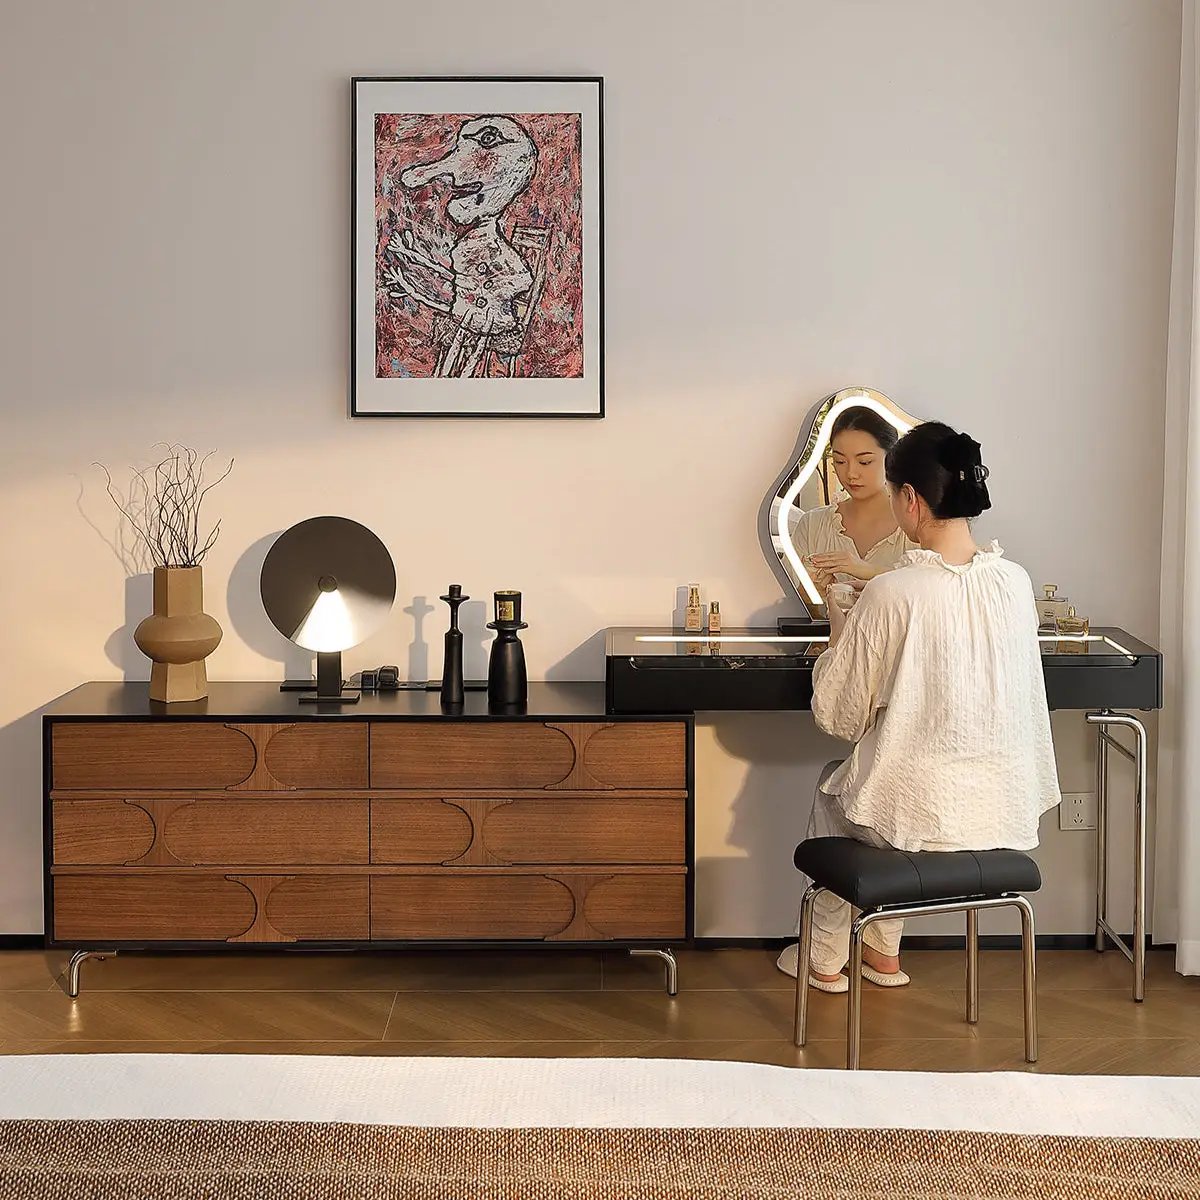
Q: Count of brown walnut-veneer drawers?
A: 6